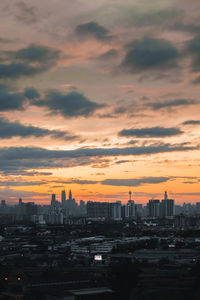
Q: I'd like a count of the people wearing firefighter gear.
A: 0